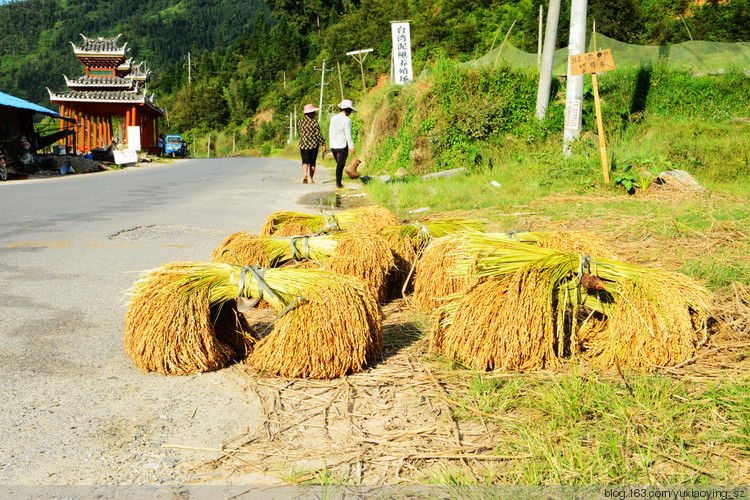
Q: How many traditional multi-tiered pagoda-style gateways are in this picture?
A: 1